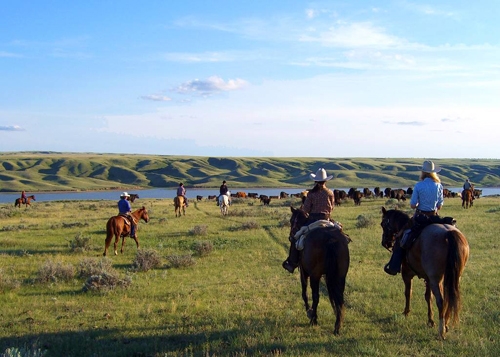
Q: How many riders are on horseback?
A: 7